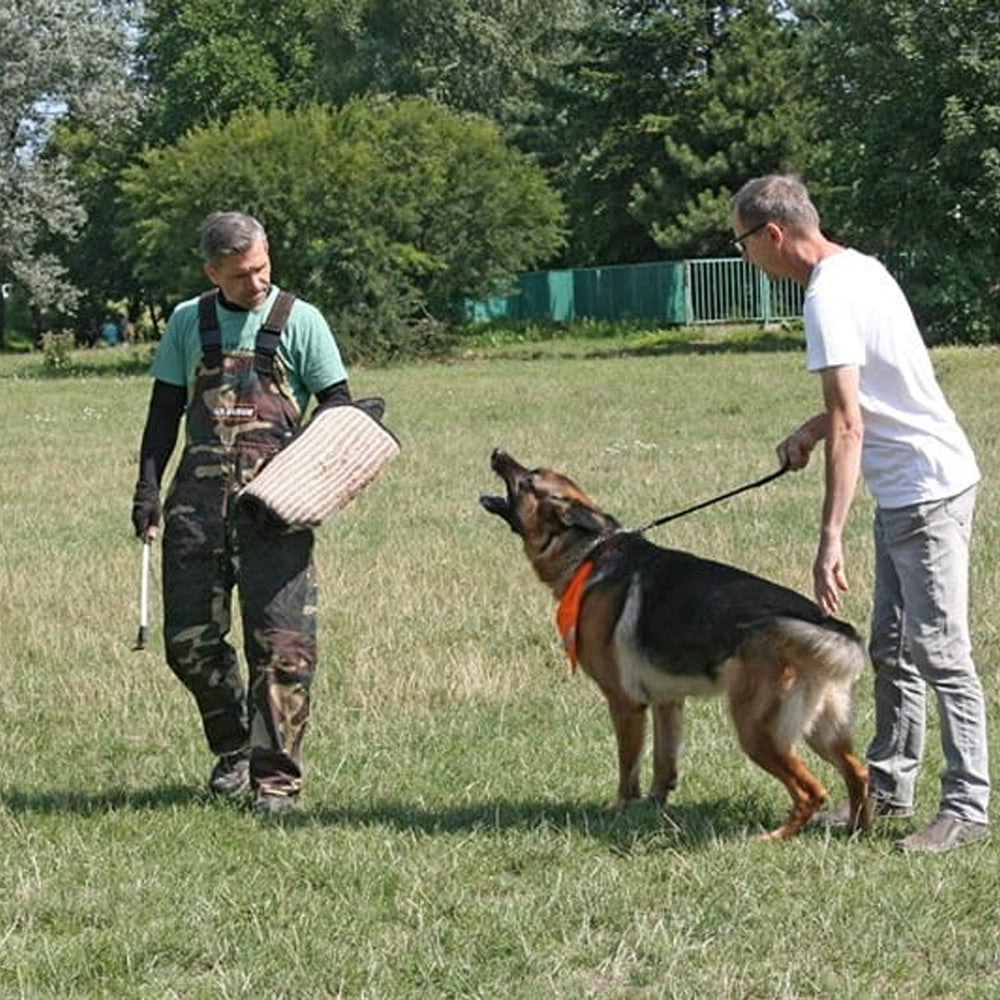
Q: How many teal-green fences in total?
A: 1